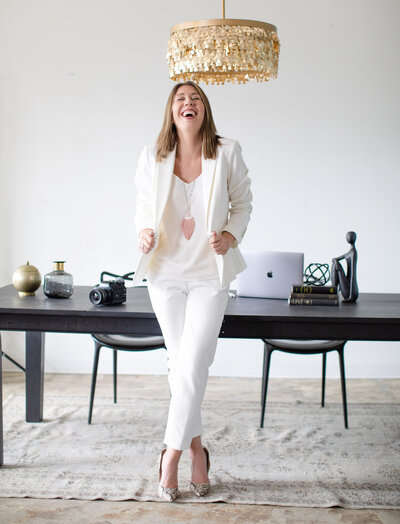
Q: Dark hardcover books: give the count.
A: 3